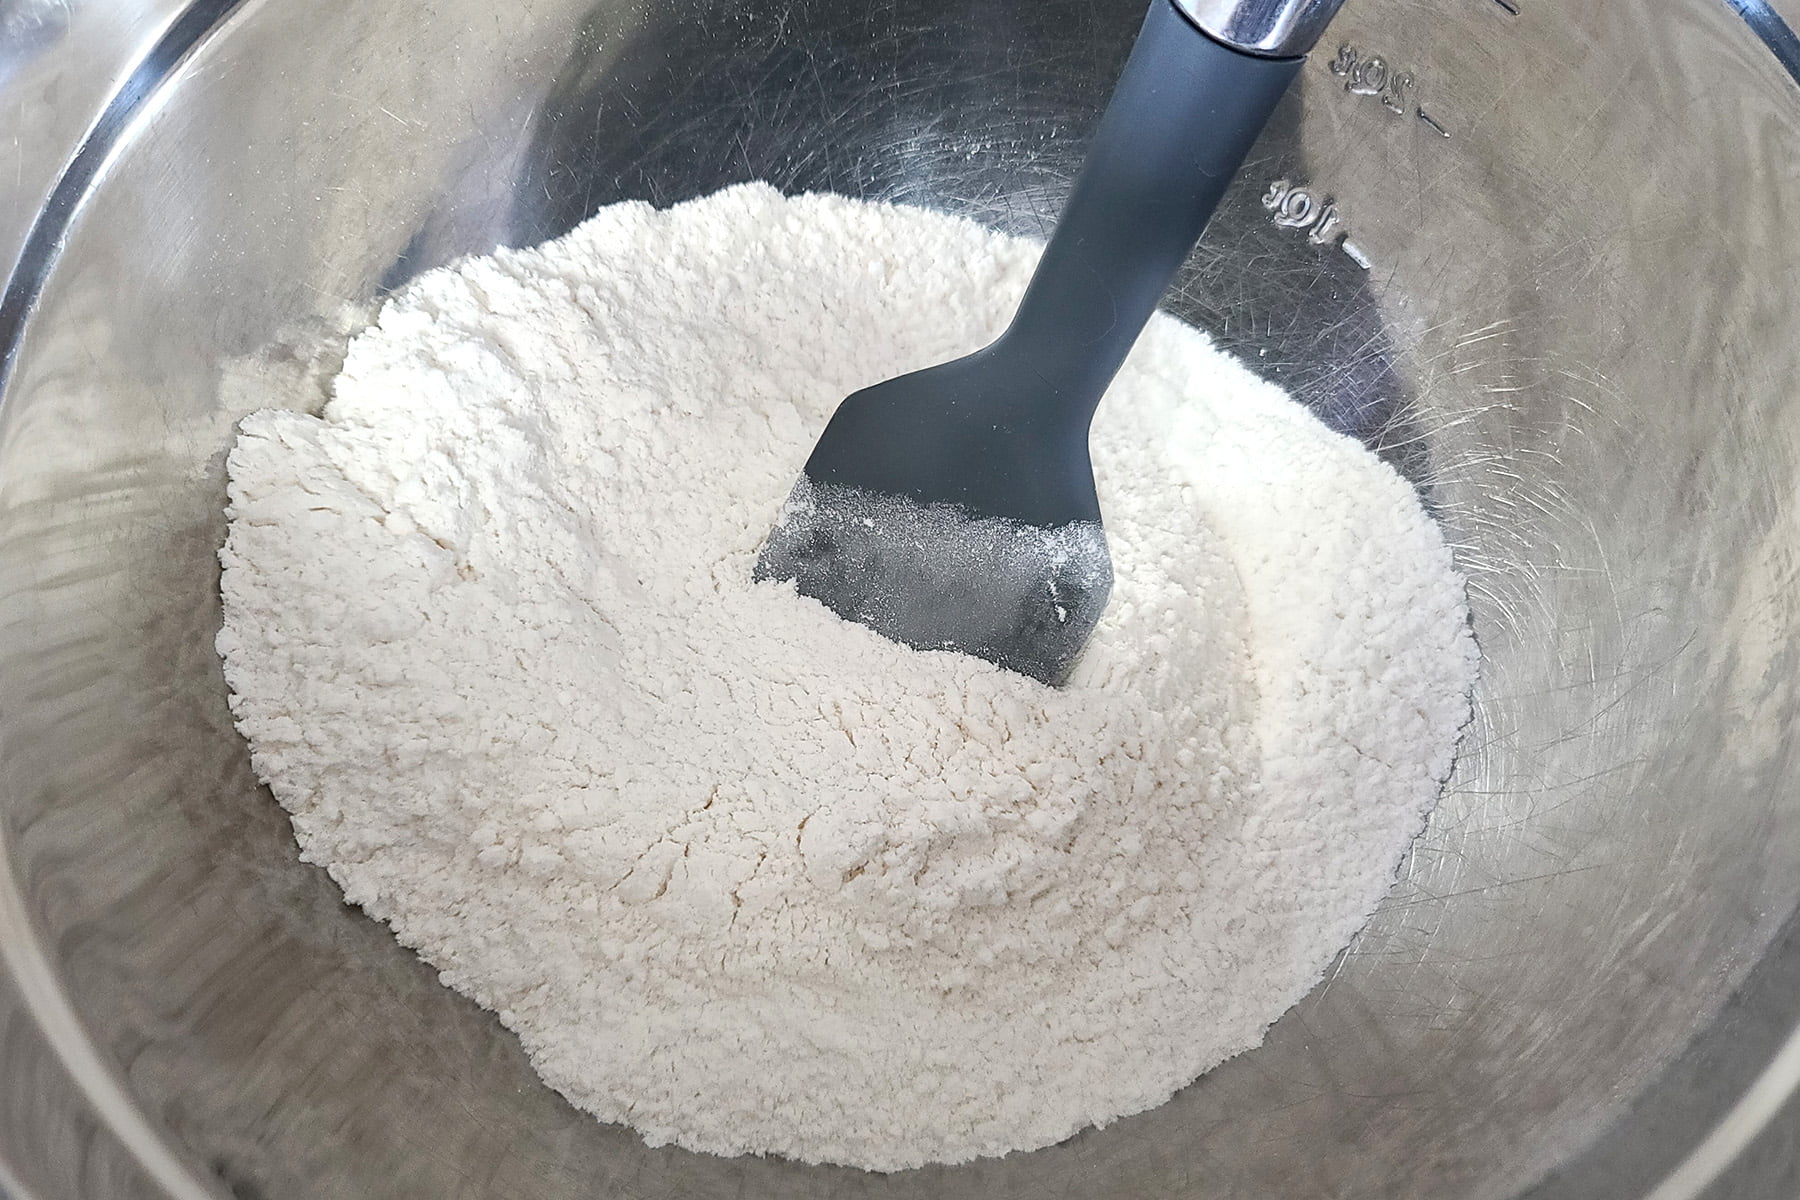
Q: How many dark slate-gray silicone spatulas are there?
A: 1